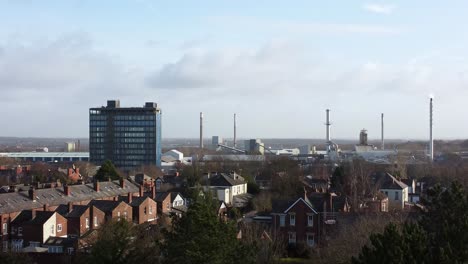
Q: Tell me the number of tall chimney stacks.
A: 5